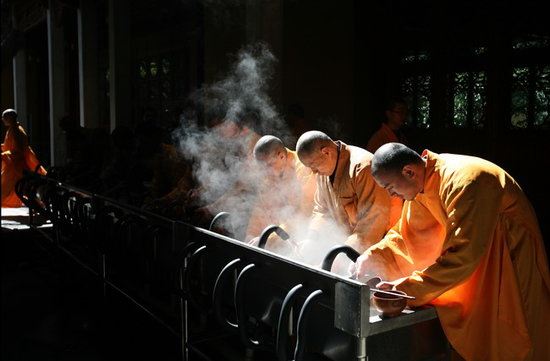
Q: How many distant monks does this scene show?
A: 2